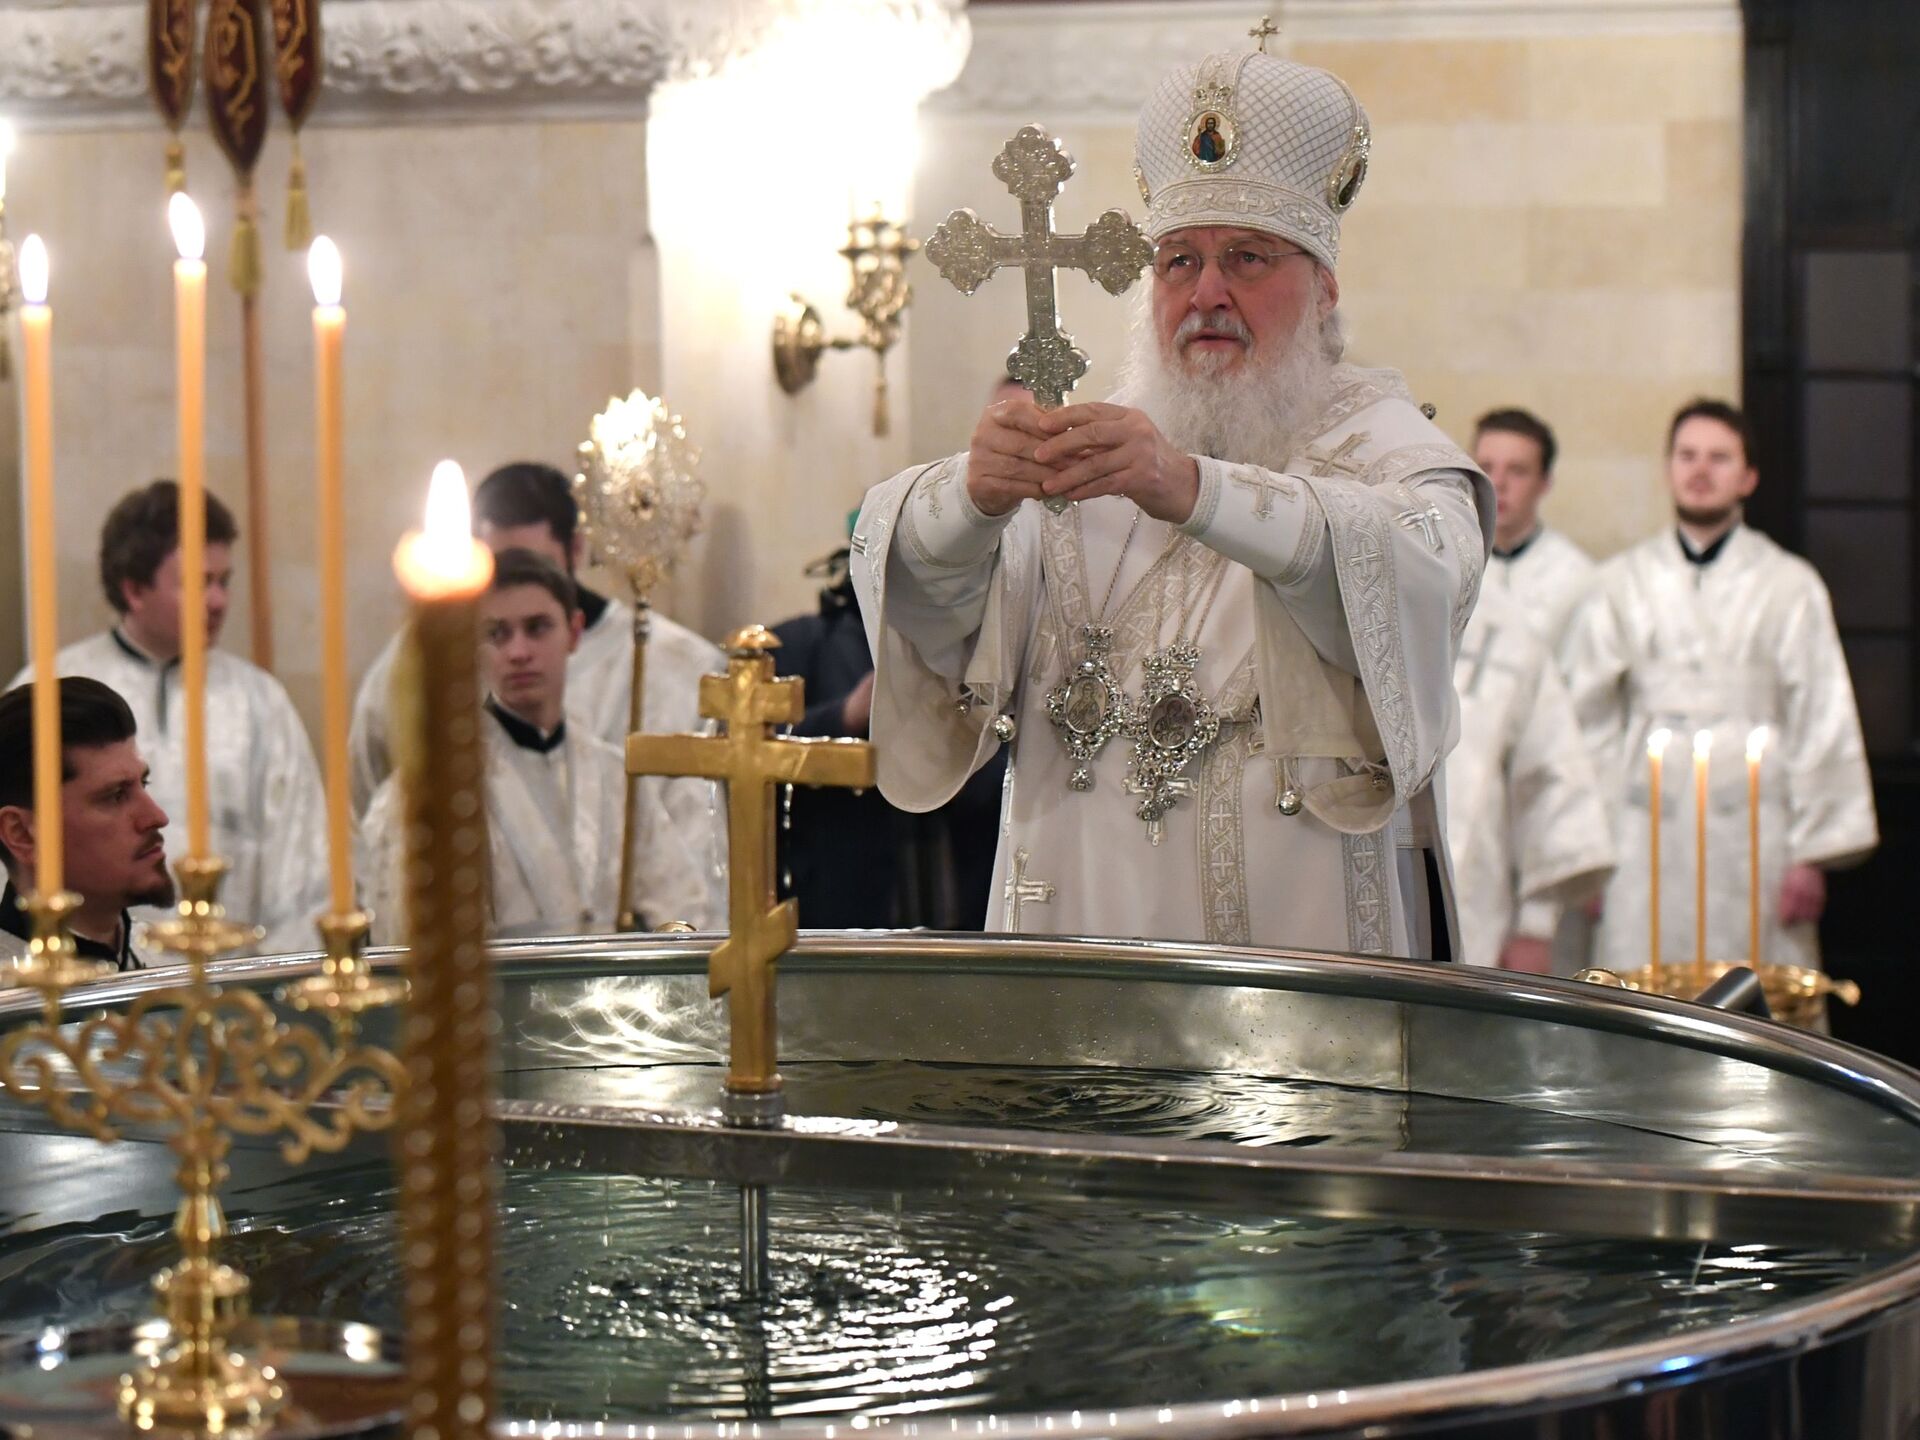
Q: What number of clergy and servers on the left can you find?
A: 4